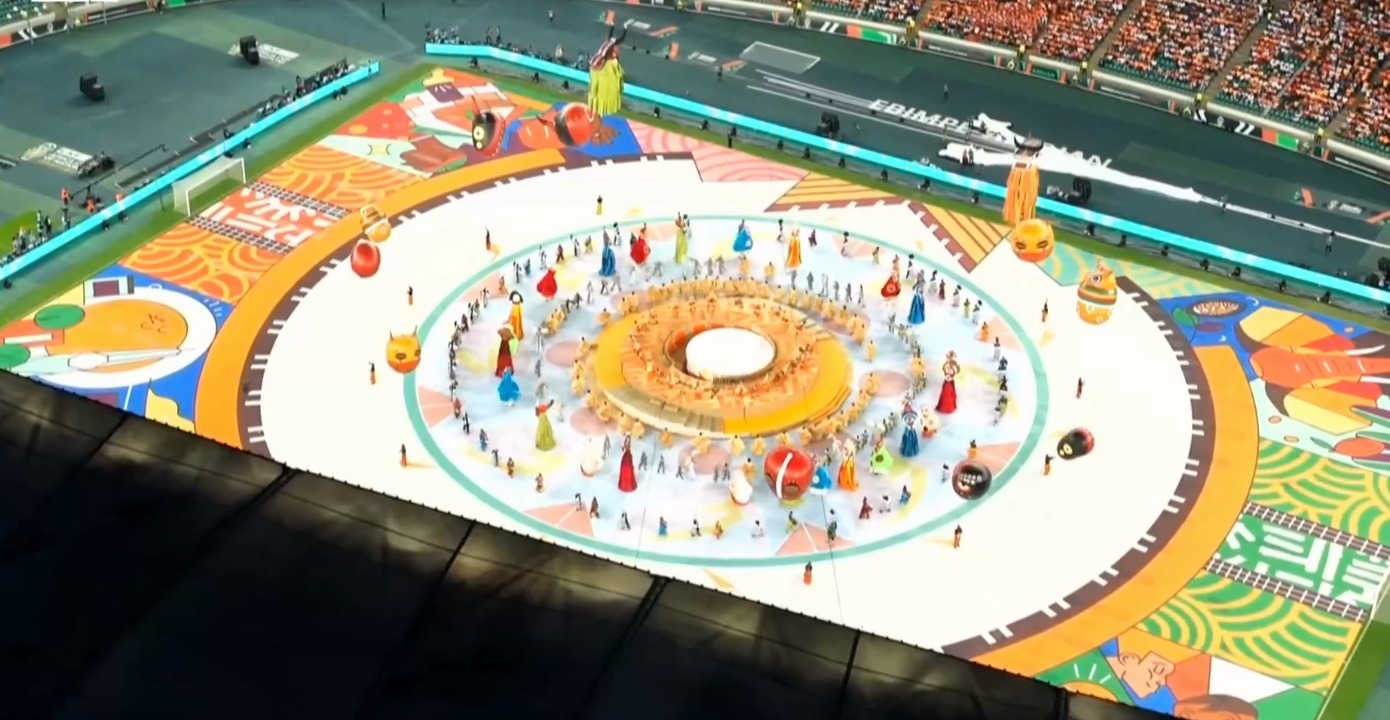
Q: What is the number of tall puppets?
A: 13